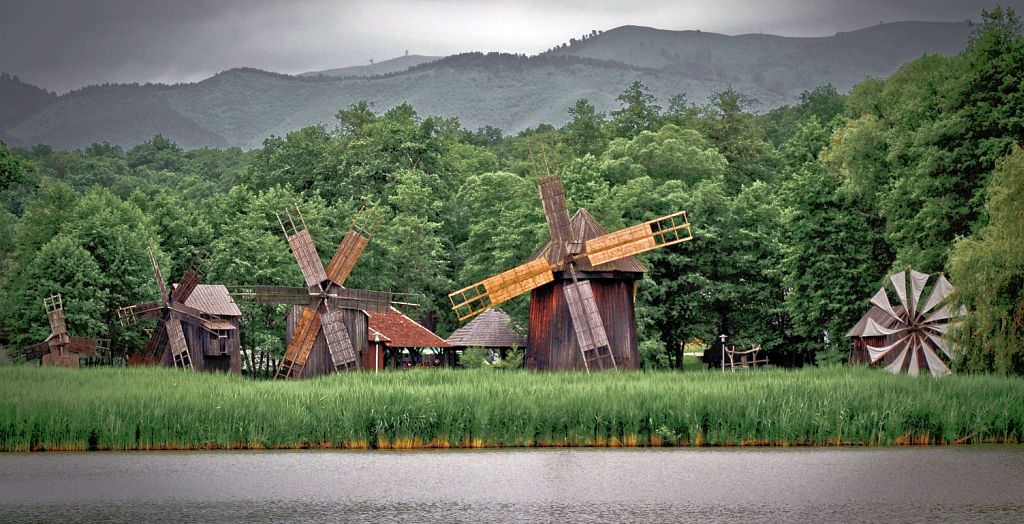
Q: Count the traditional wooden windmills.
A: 5